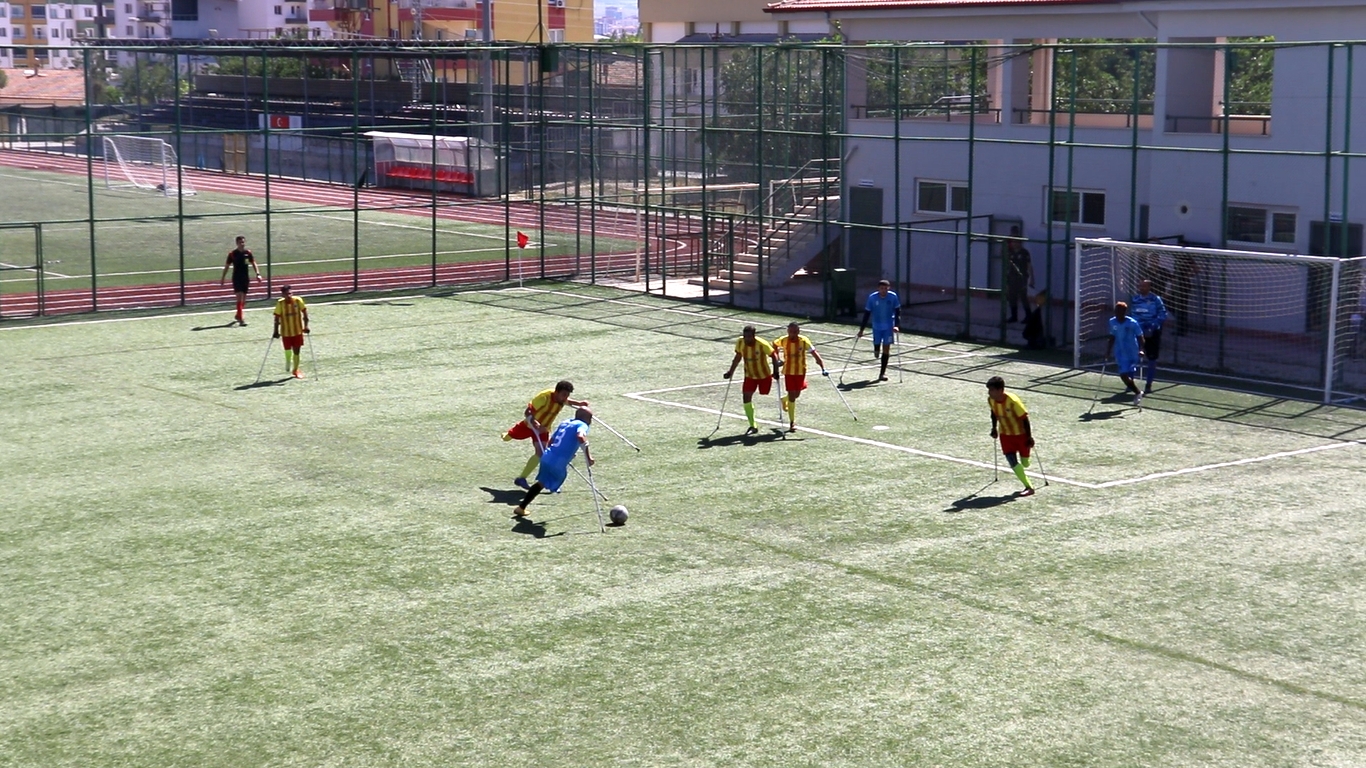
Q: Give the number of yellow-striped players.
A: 5